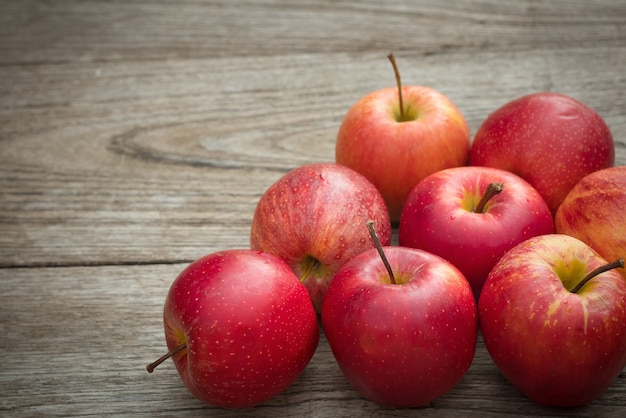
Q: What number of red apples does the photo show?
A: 8